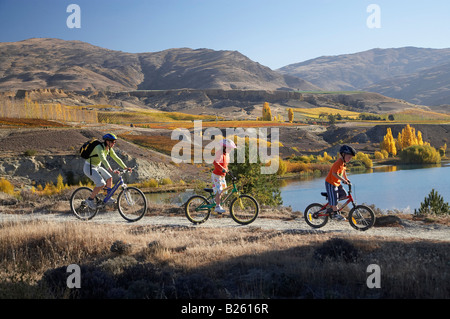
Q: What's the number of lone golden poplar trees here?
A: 2